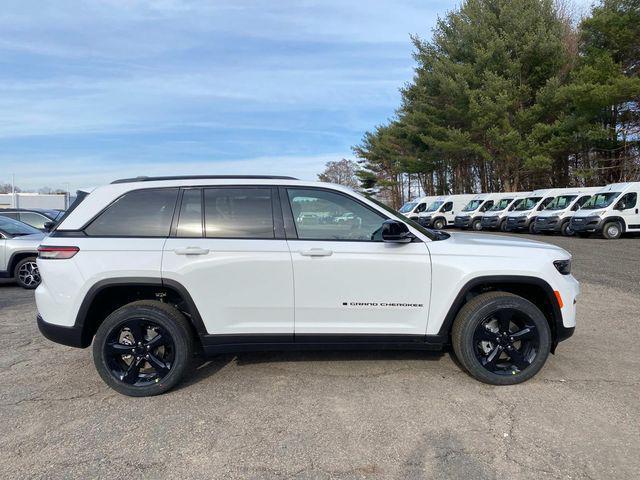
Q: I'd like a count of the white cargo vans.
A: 7